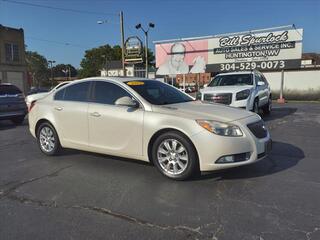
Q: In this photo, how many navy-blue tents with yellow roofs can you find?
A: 0